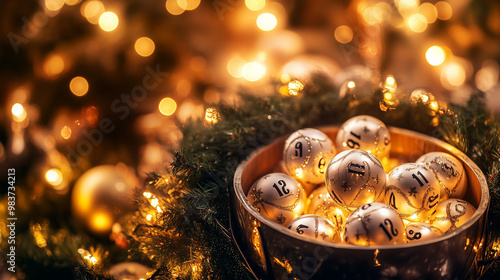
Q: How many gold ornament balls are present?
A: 1